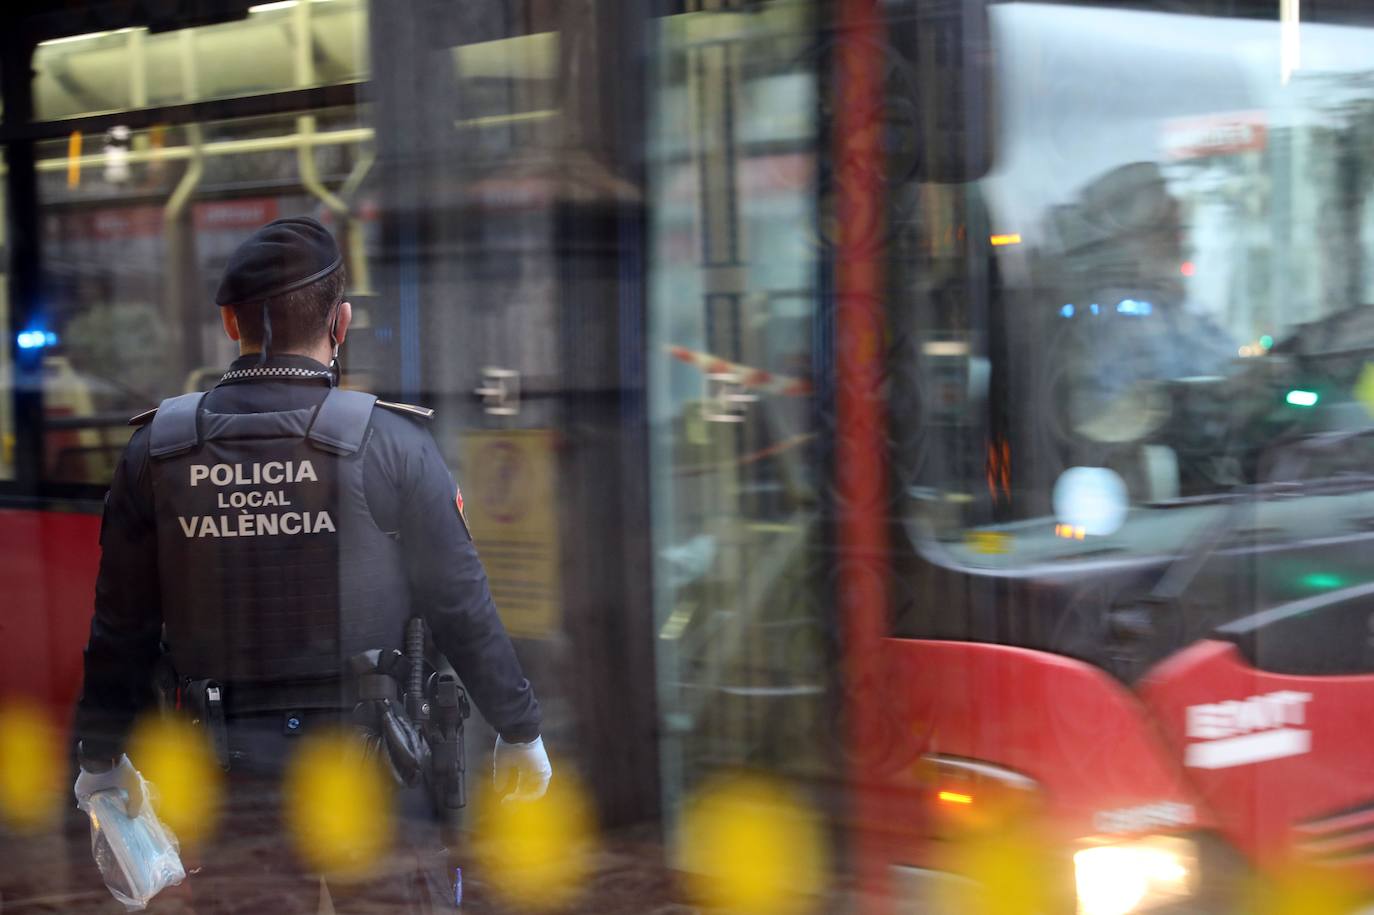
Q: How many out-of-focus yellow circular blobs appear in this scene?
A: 7